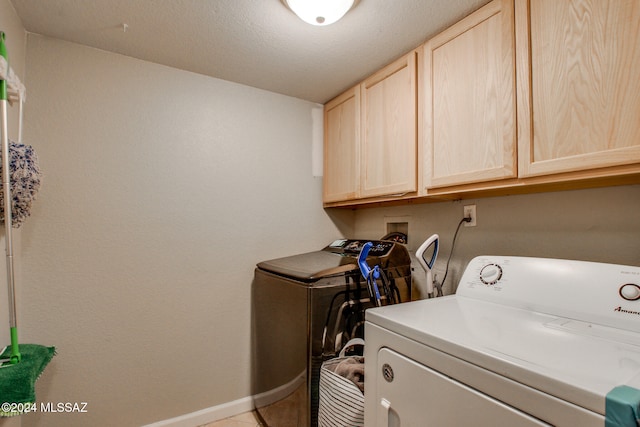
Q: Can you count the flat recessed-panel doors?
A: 4